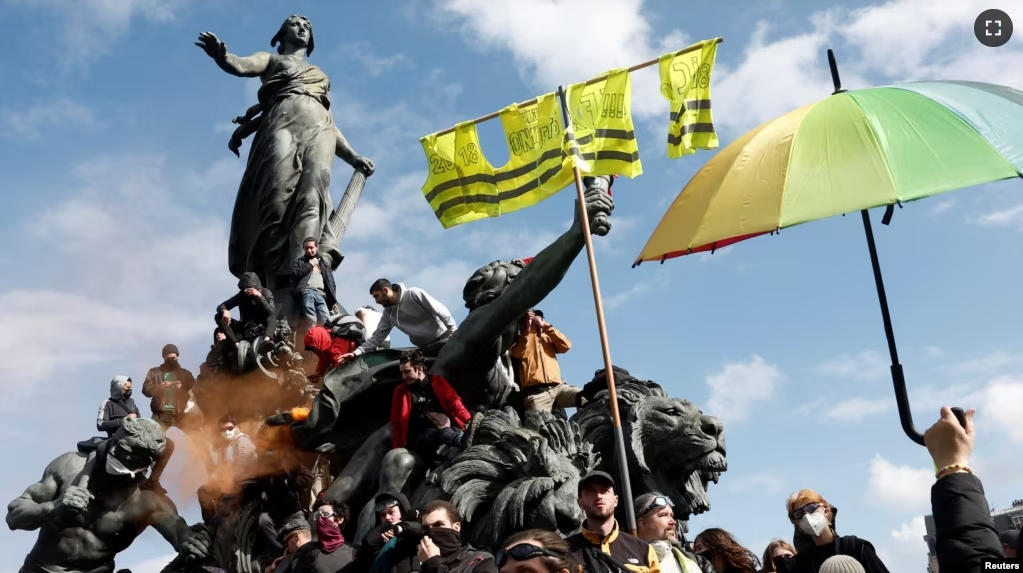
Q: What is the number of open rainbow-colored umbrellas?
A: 1